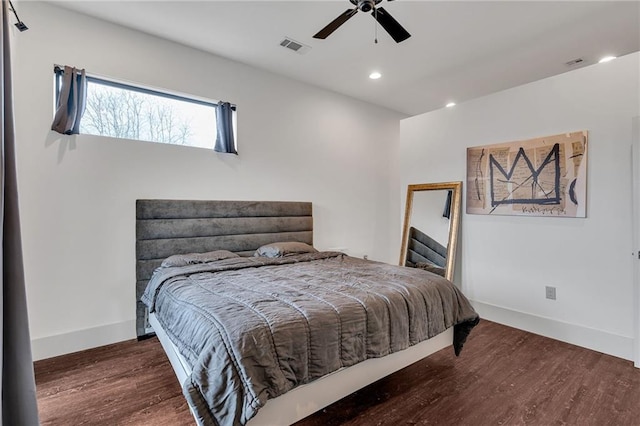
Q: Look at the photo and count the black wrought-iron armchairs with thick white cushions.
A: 0